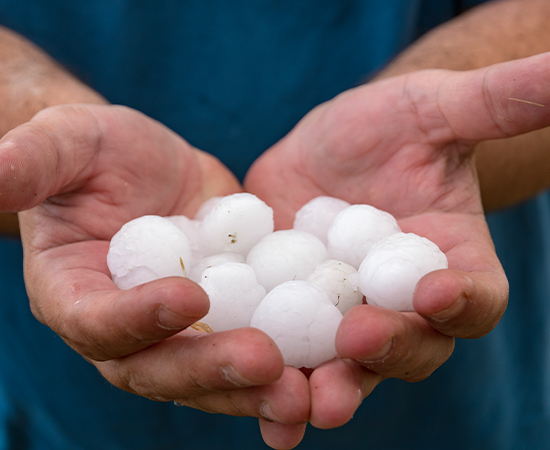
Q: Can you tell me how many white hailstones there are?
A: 12